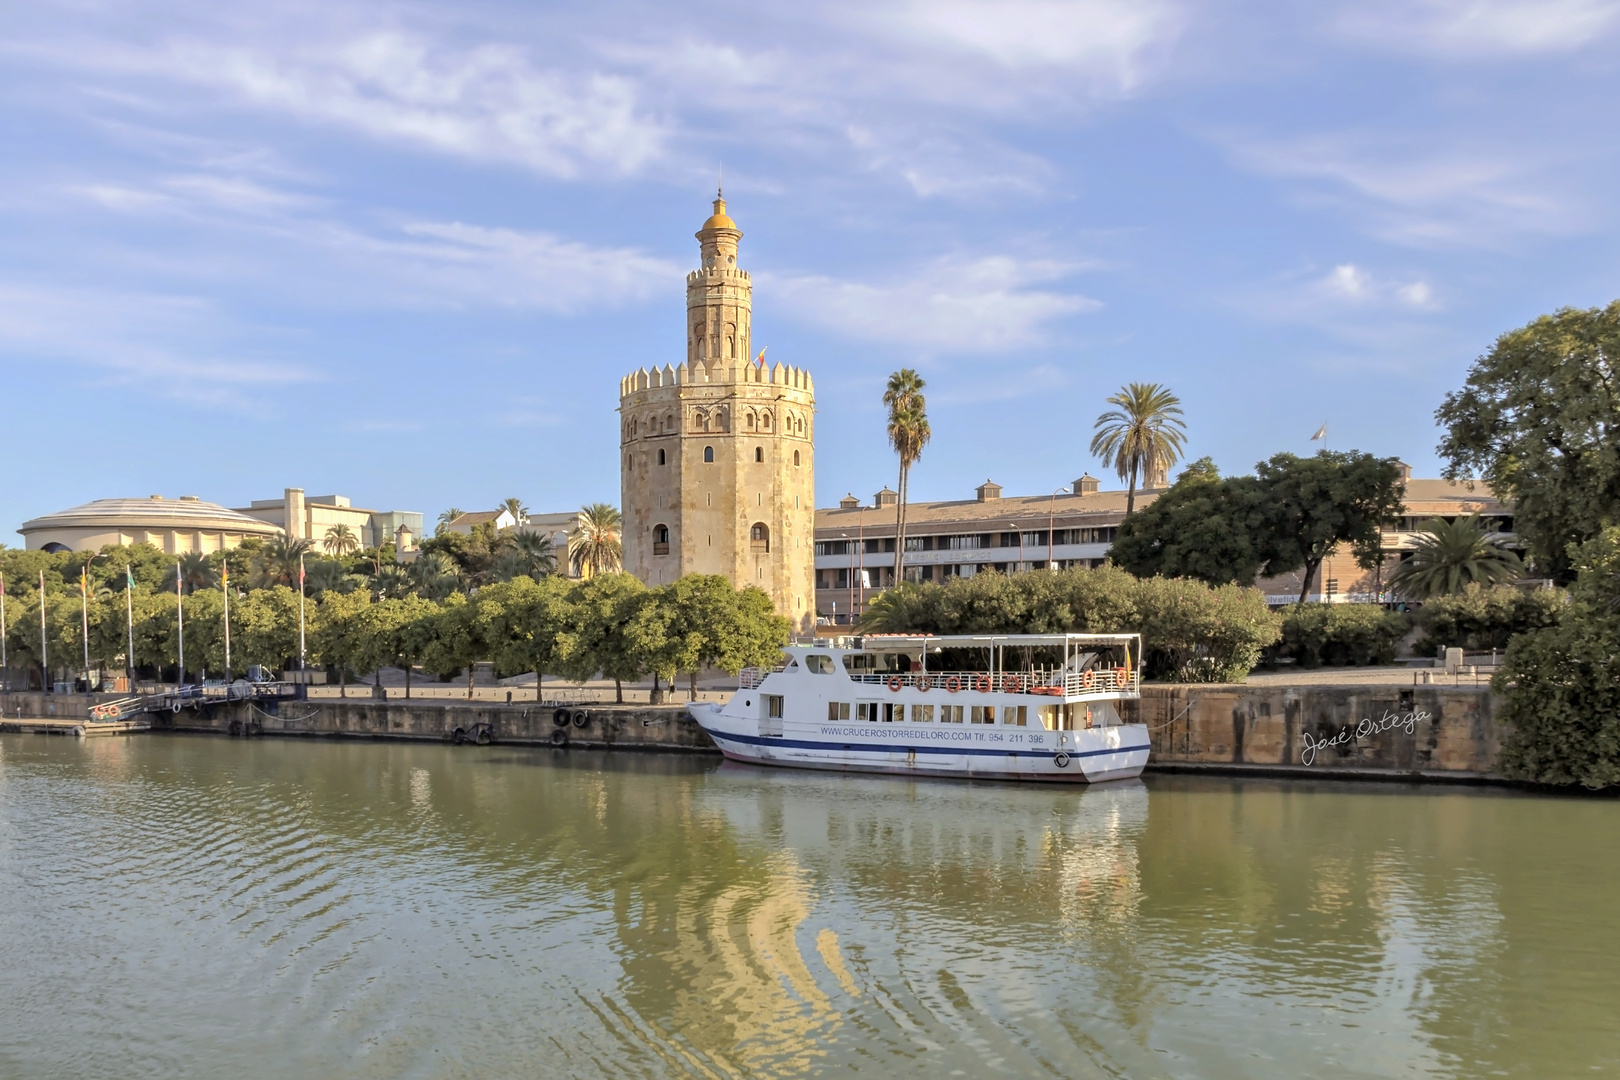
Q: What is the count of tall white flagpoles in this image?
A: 7